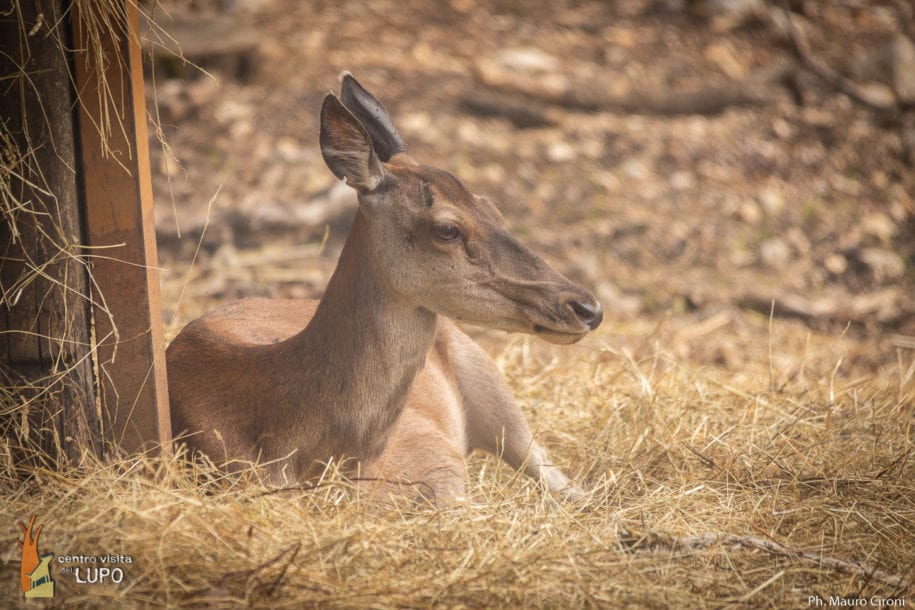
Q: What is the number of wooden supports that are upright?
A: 2